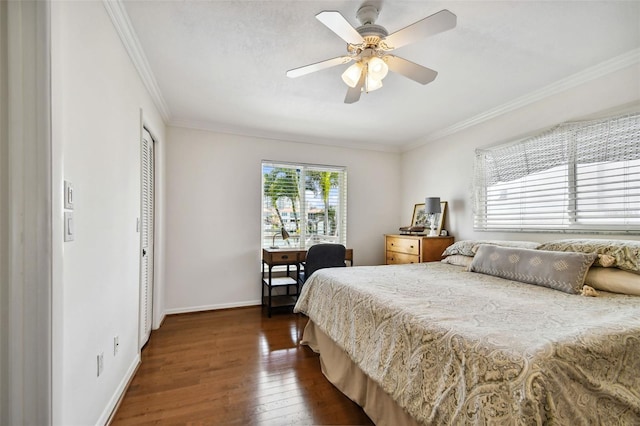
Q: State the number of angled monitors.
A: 0